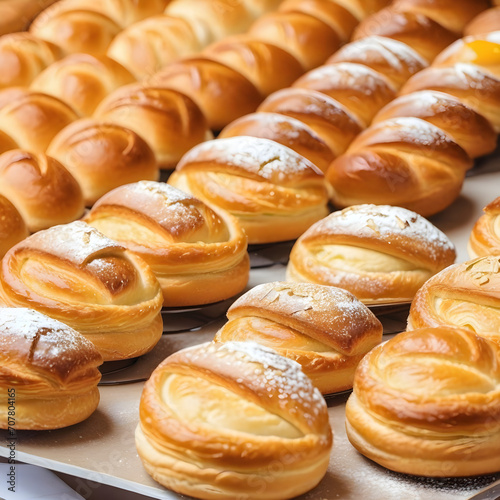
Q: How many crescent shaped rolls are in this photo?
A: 0